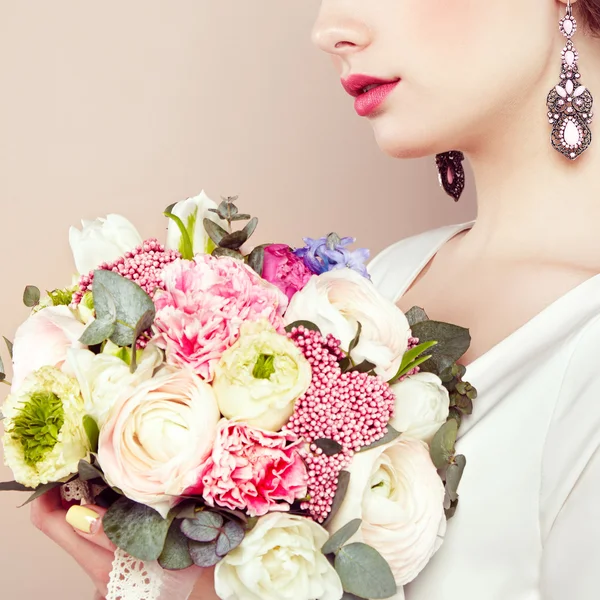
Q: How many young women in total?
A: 1